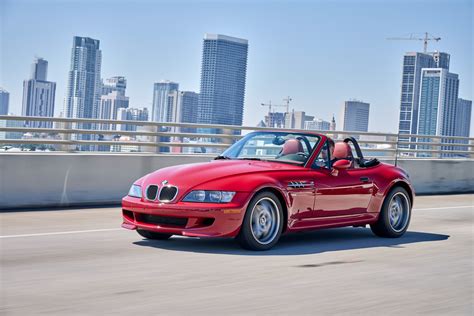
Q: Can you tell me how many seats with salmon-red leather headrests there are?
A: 2